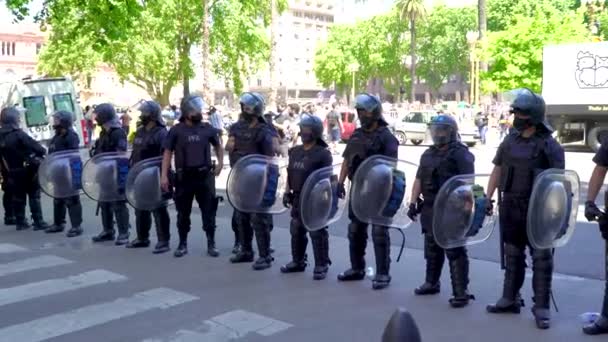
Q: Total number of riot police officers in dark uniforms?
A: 11